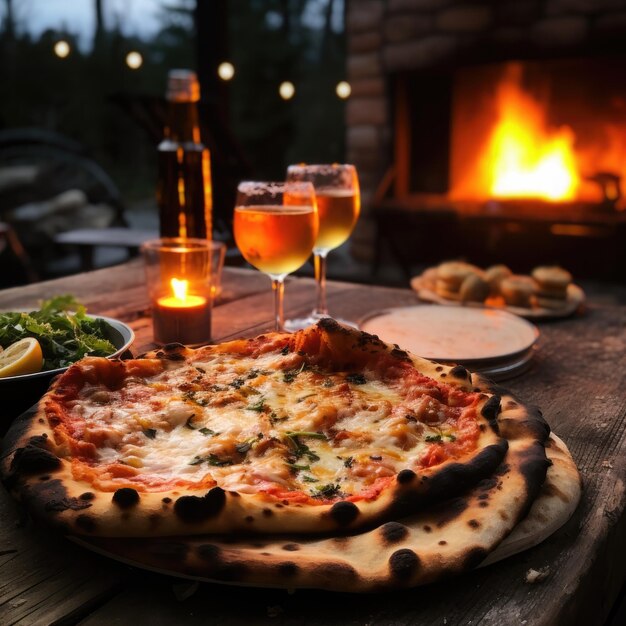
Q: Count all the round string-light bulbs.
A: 5